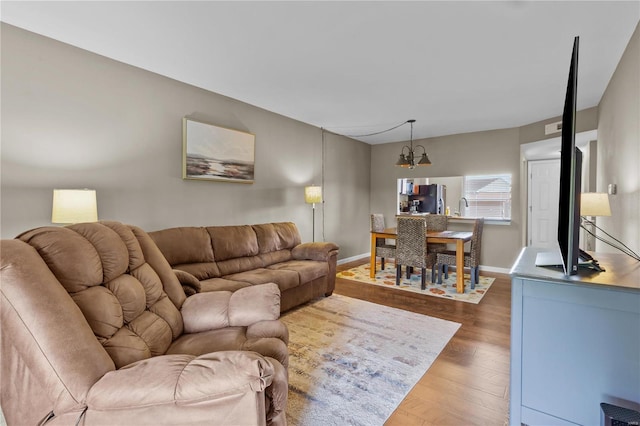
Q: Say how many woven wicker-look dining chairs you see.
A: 4